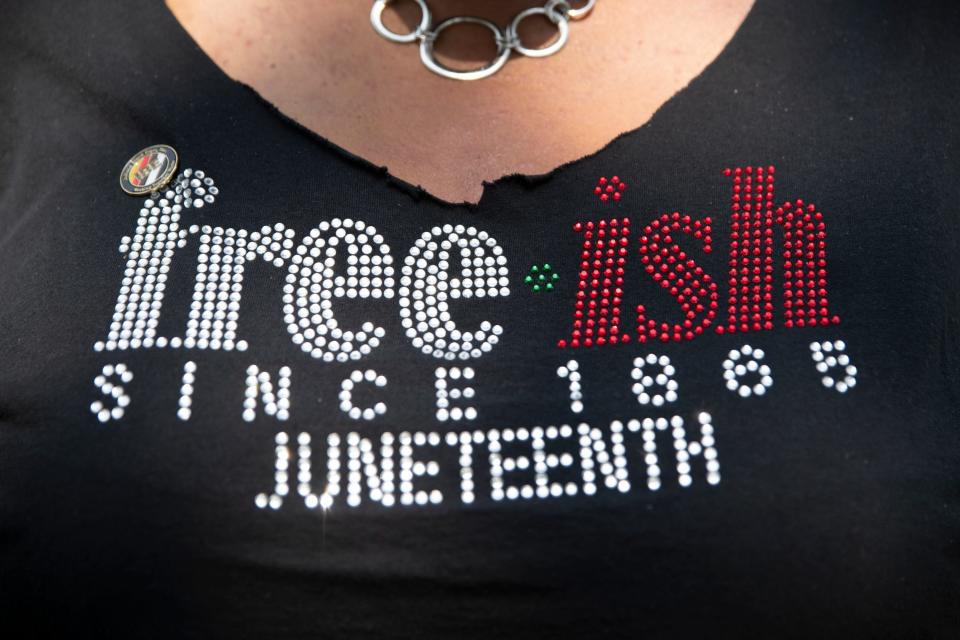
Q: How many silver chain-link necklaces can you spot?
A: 1